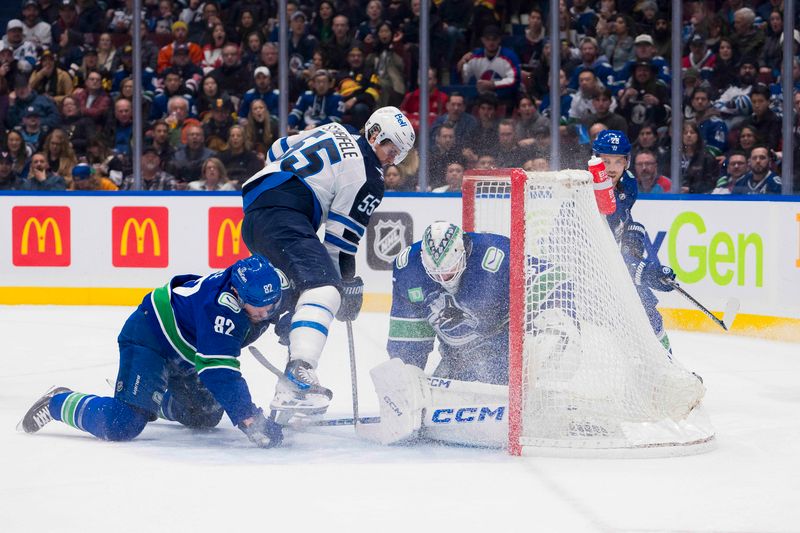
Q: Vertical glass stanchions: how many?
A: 6